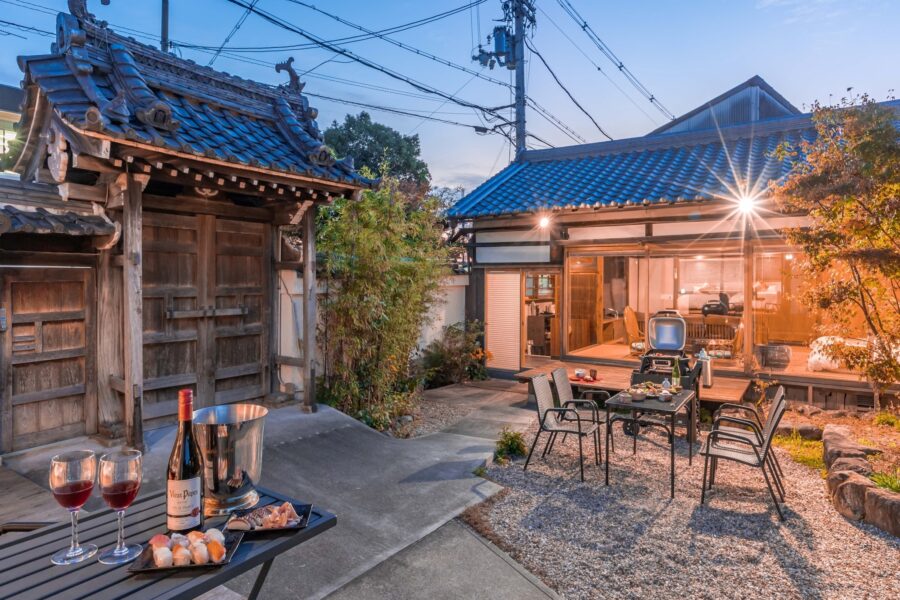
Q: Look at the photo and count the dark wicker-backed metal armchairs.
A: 4